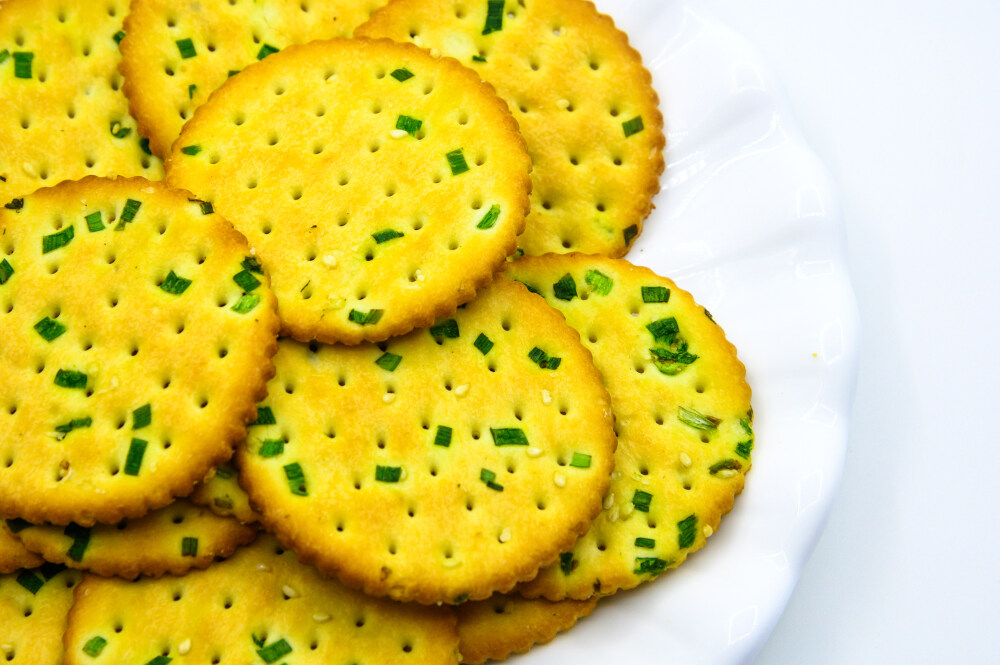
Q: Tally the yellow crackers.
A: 13